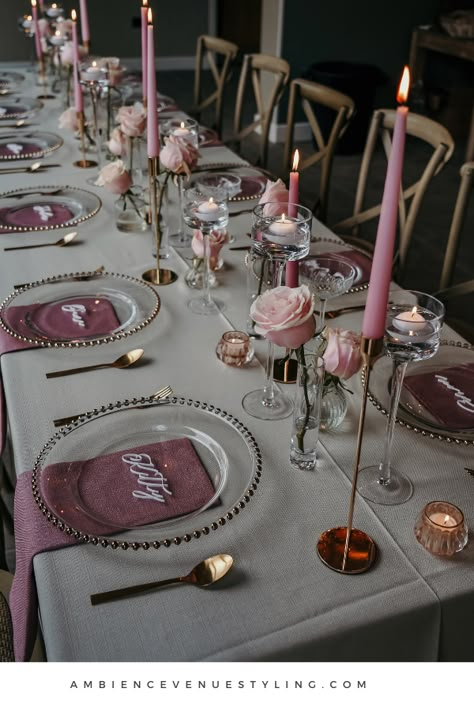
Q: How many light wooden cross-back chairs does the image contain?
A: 5